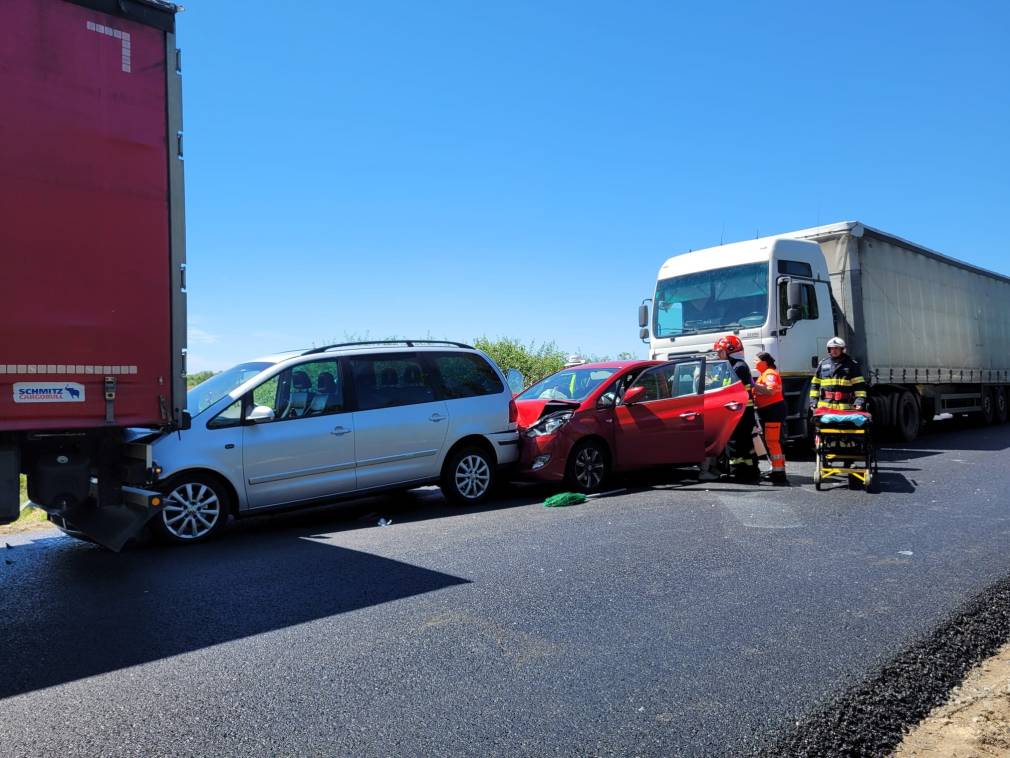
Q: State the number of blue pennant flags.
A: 0